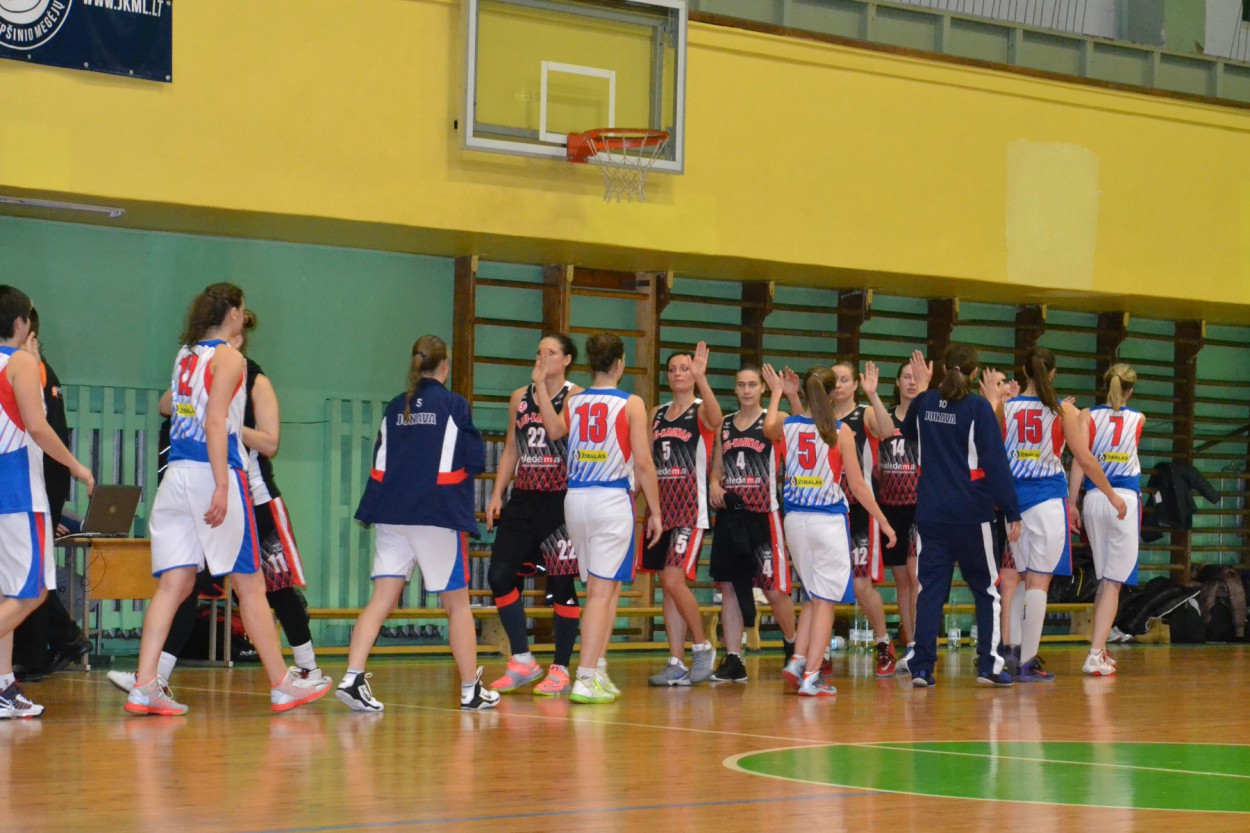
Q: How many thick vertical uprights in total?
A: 9